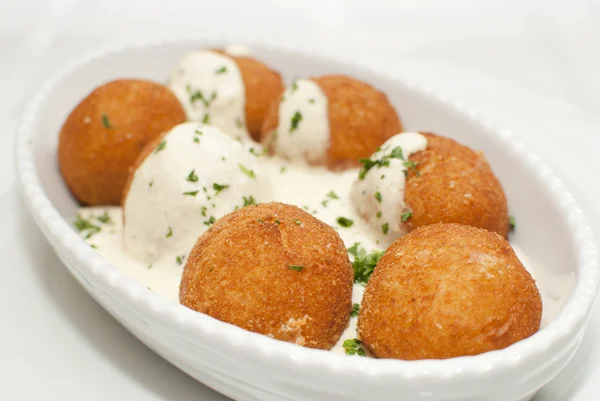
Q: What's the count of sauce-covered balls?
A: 4